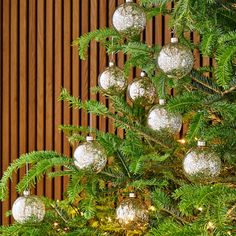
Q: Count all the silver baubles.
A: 9